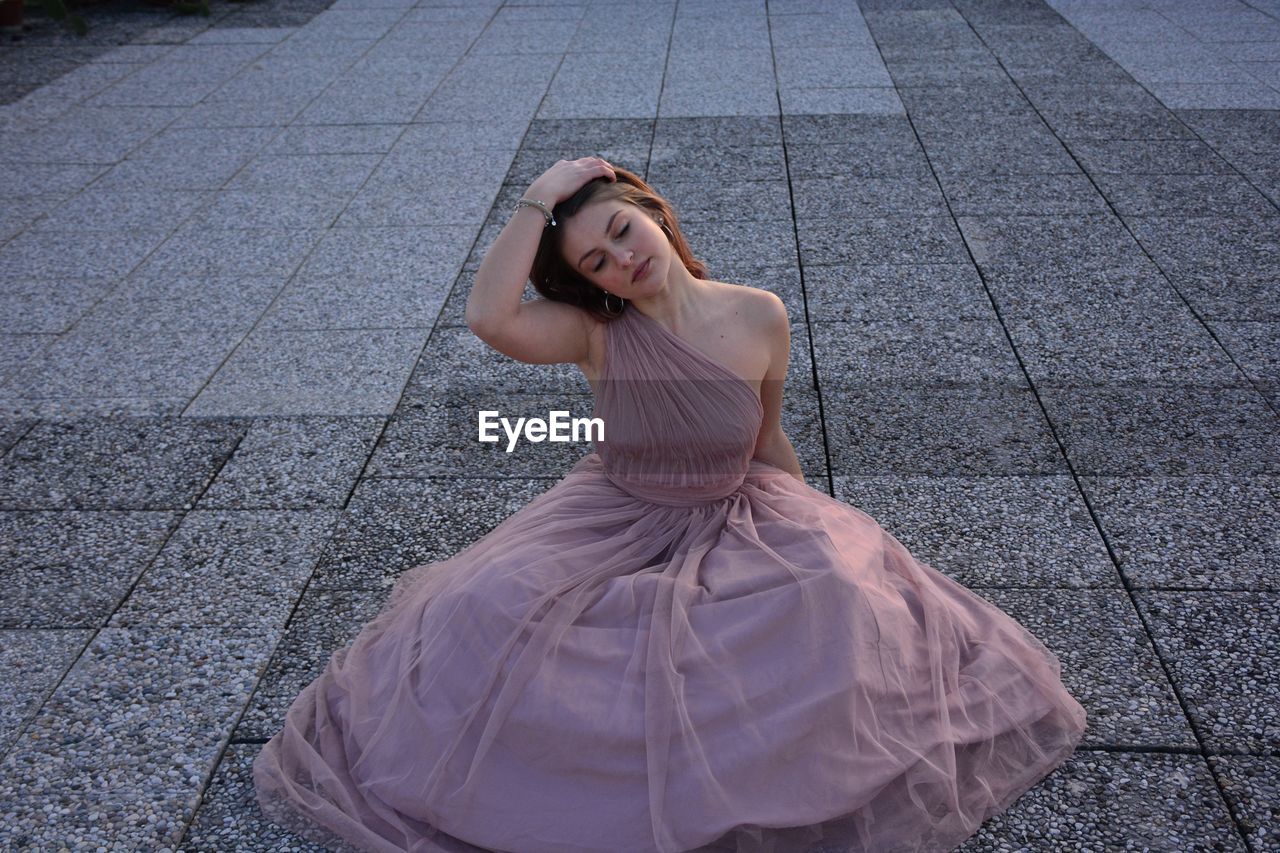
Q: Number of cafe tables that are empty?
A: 0